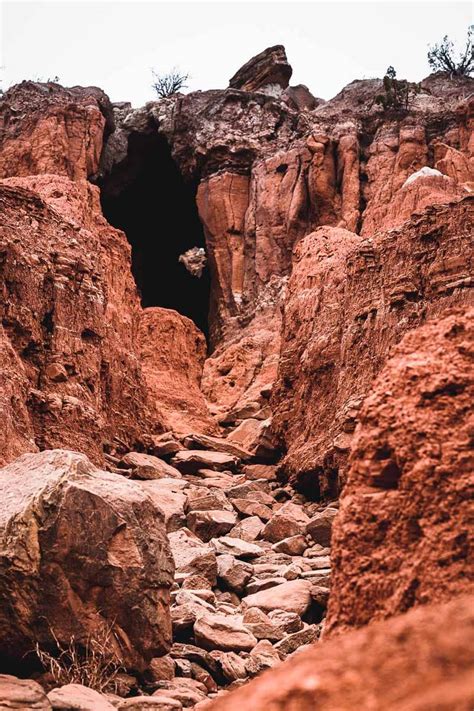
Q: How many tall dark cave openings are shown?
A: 1